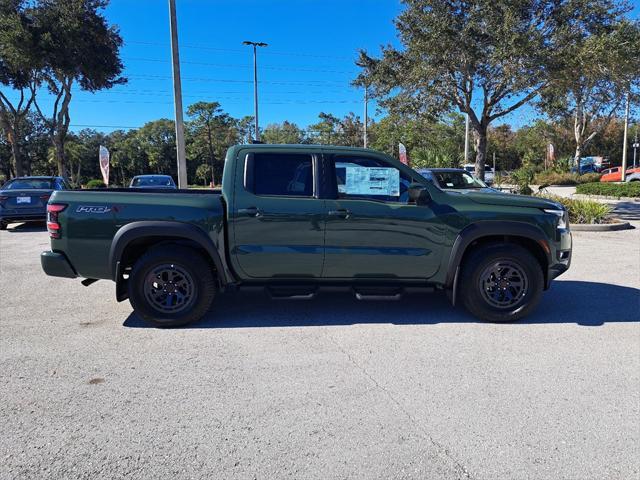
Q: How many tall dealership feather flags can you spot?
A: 3